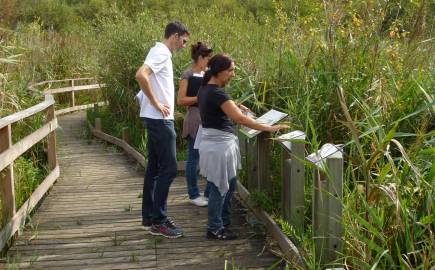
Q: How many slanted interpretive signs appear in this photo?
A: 3